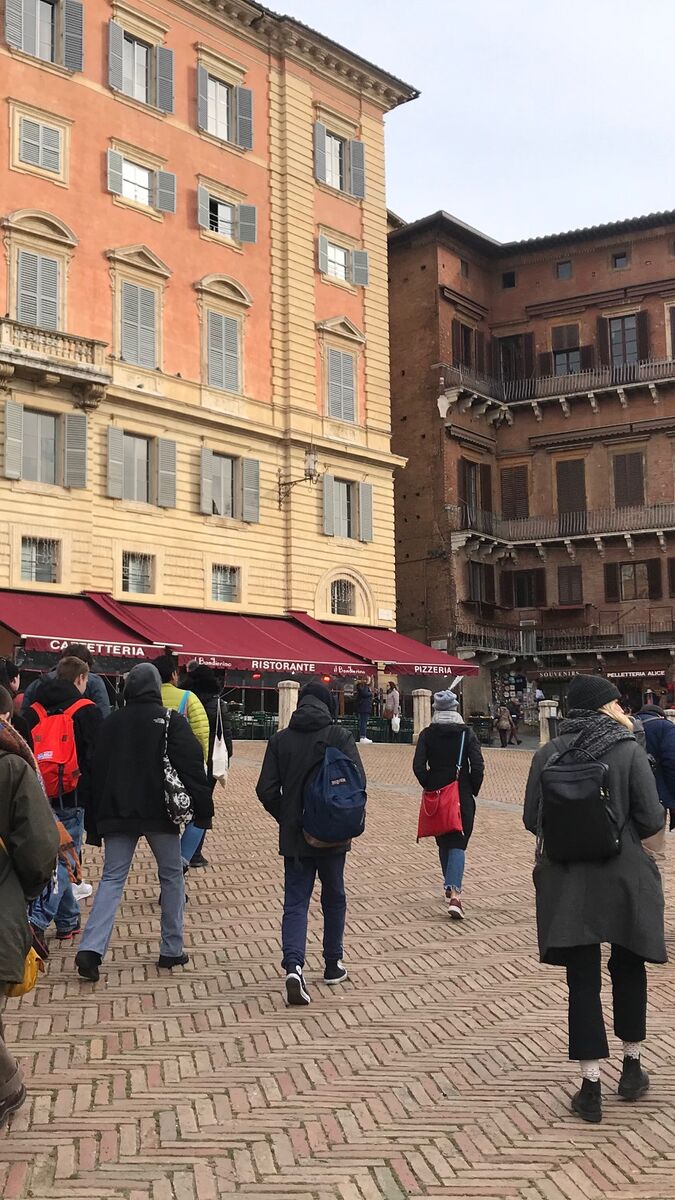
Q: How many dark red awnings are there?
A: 3